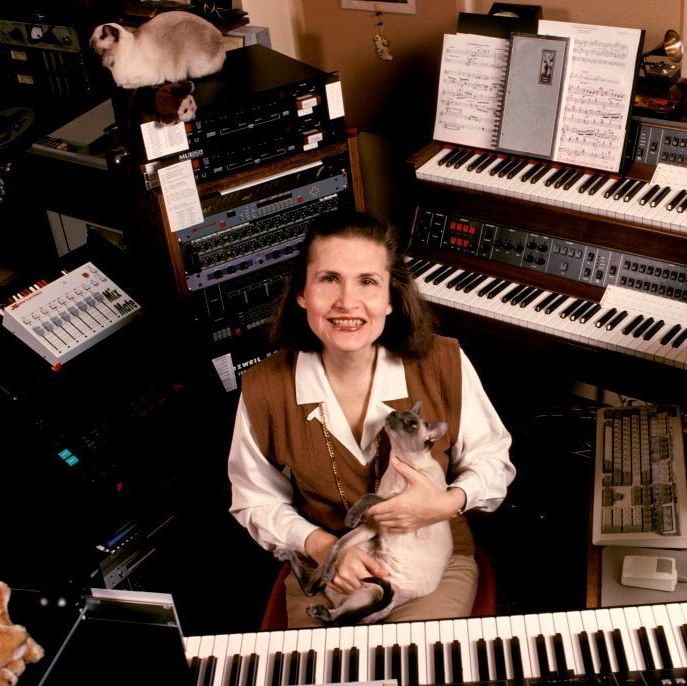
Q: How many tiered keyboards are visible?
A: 2